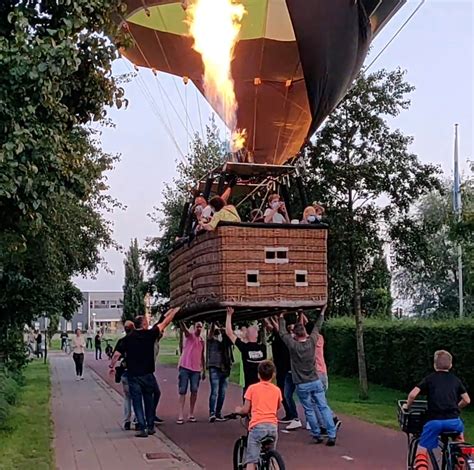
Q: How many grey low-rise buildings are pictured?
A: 1